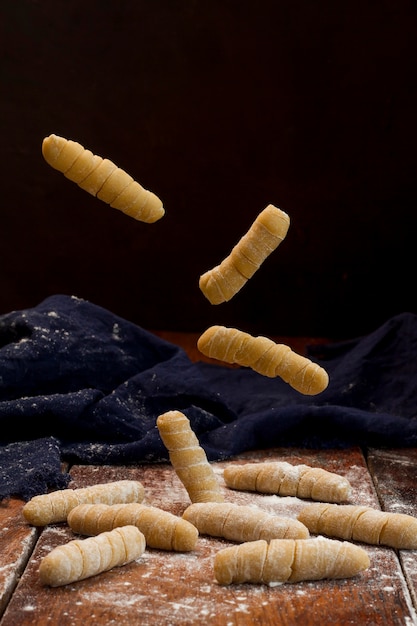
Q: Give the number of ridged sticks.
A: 11